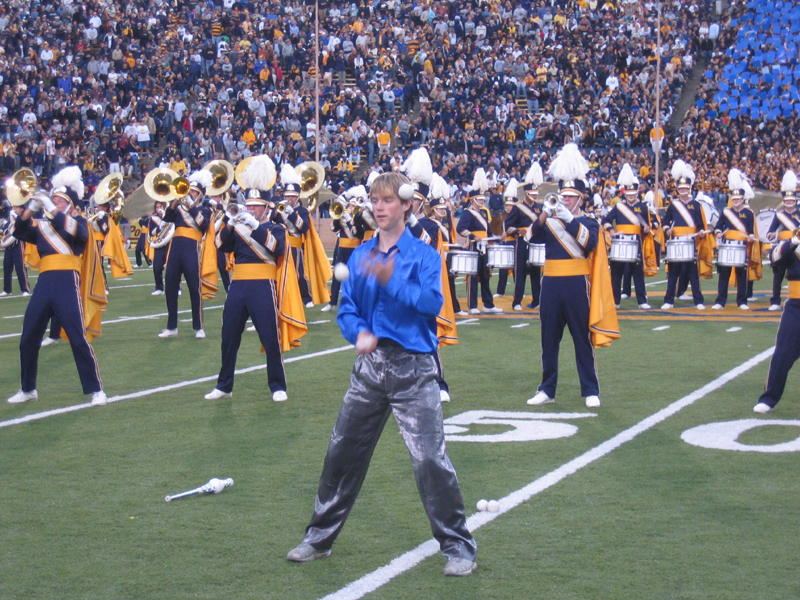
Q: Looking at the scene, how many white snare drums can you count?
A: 6